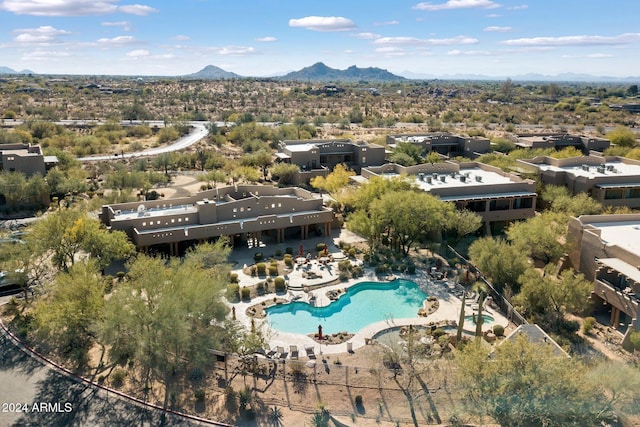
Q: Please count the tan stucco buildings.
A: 8